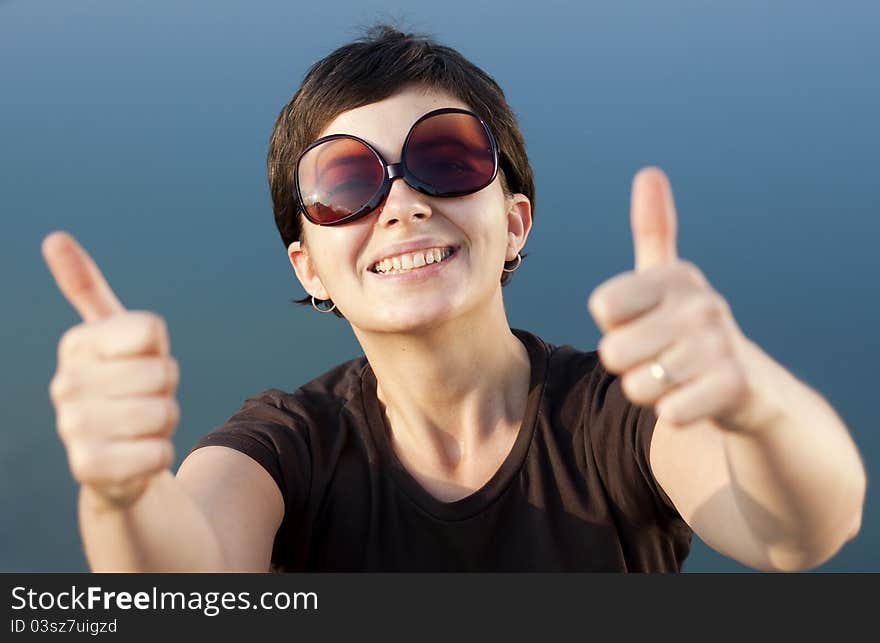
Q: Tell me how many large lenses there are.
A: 2